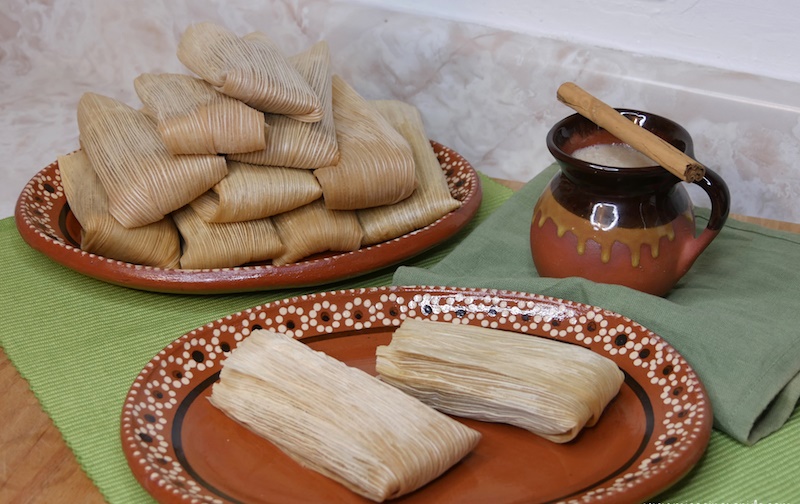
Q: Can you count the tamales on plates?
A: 12